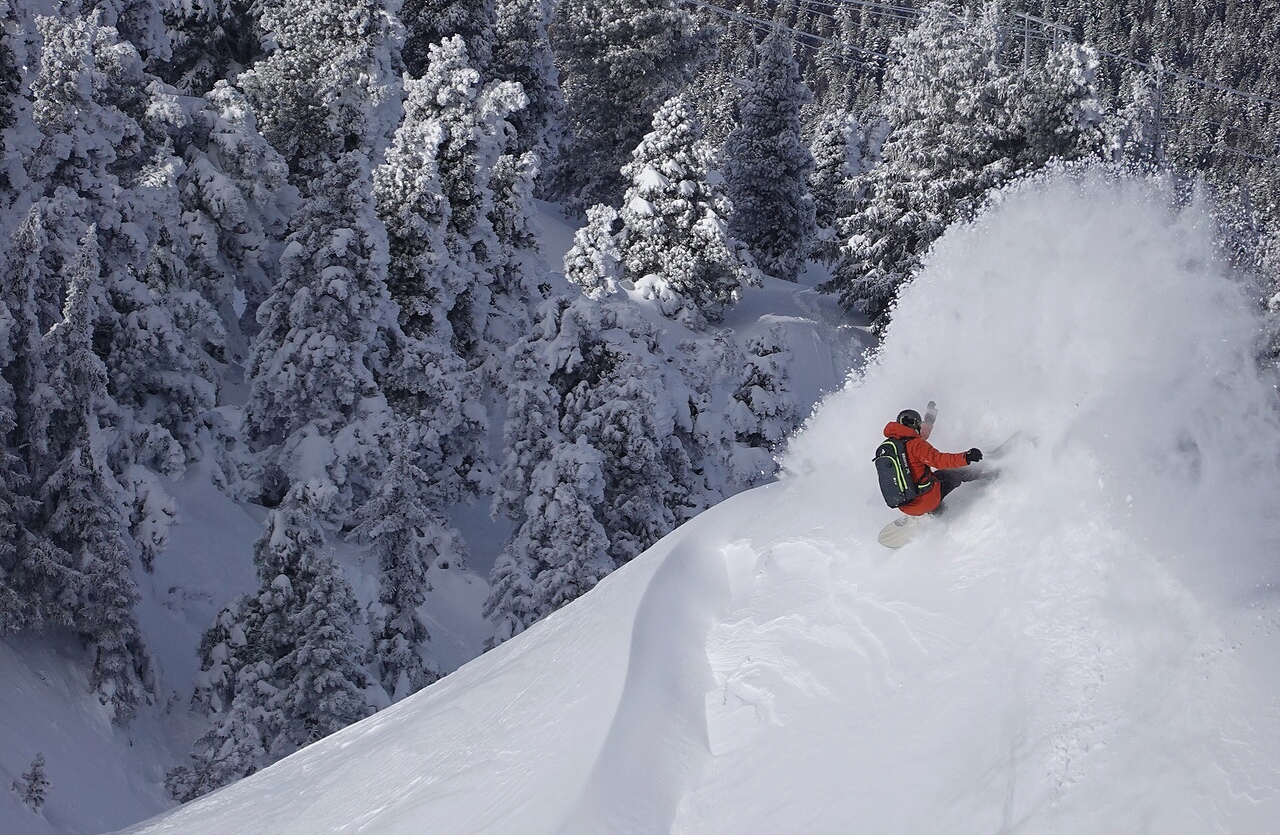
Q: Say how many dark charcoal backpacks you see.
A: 1